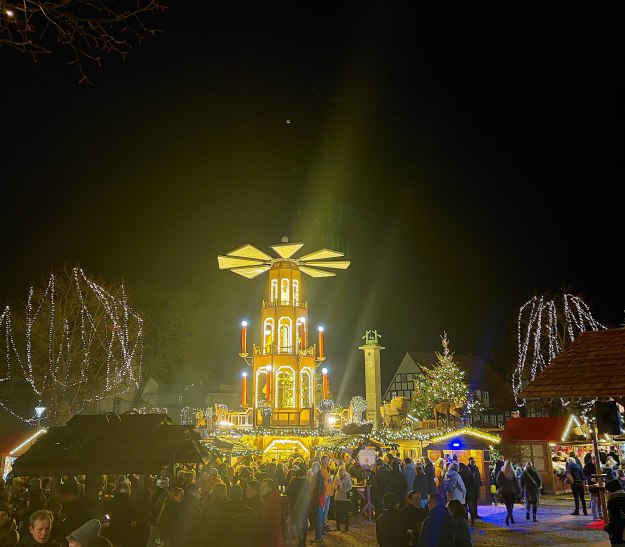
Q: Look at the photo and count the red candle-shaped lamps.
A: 6